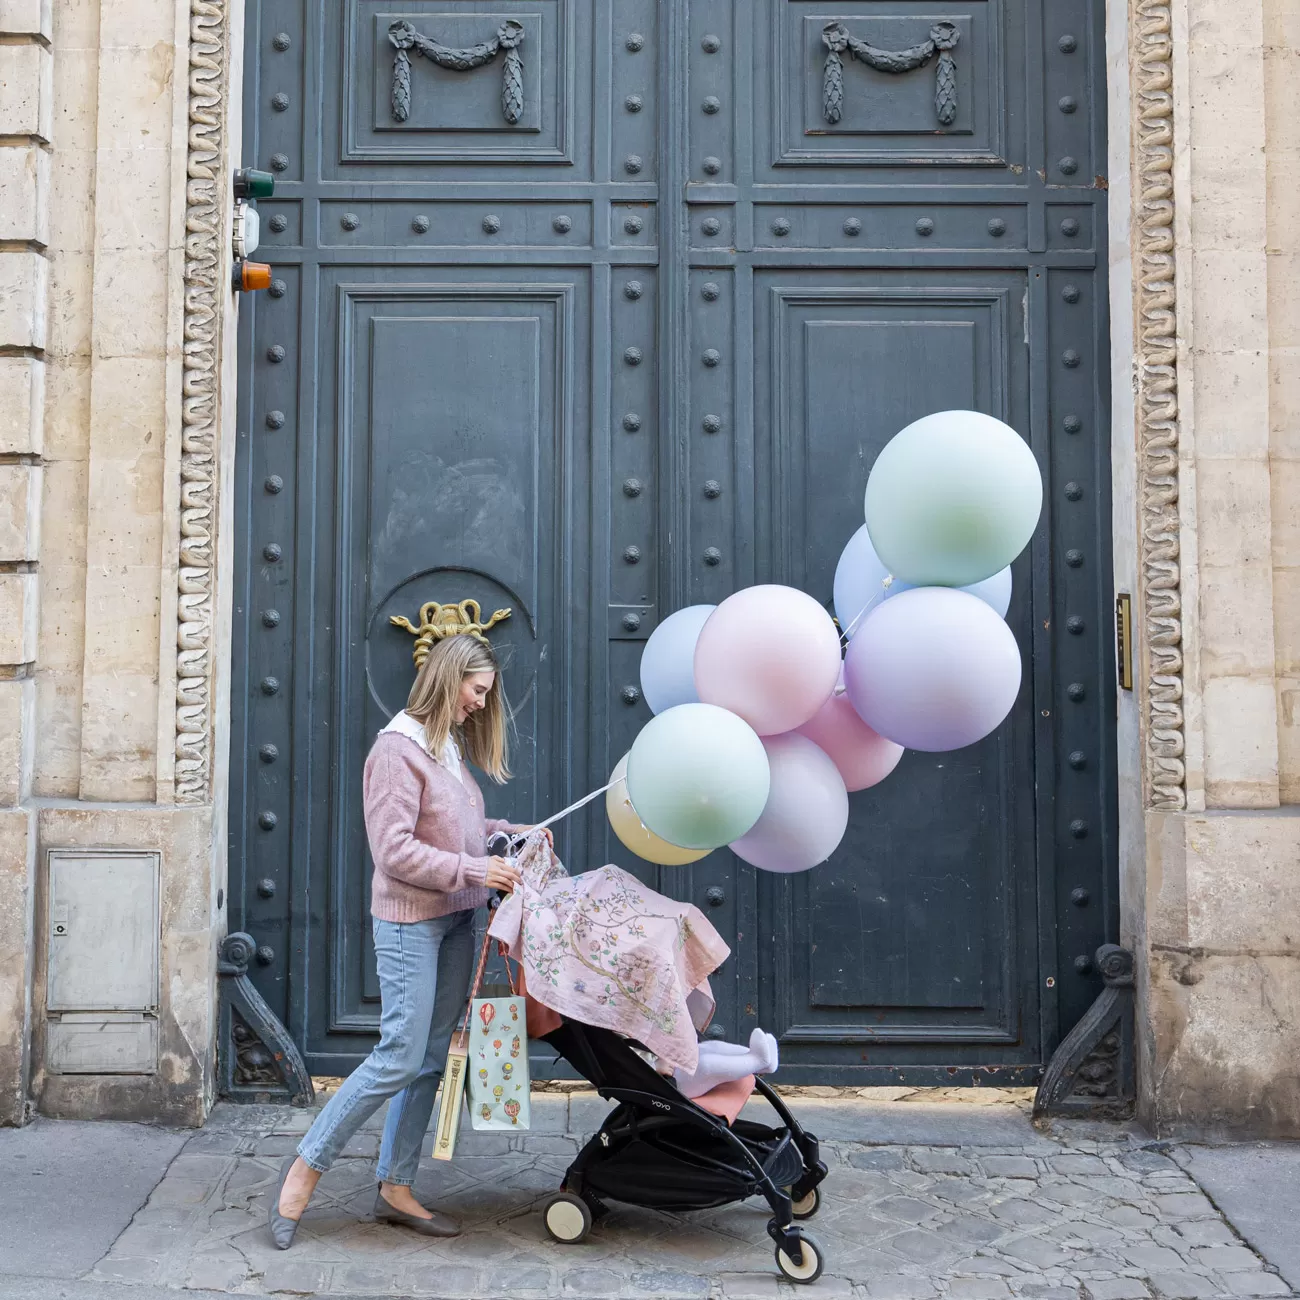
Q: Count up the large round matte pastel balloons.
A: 9